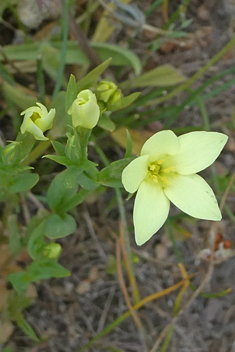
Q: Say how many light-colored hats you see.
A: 0